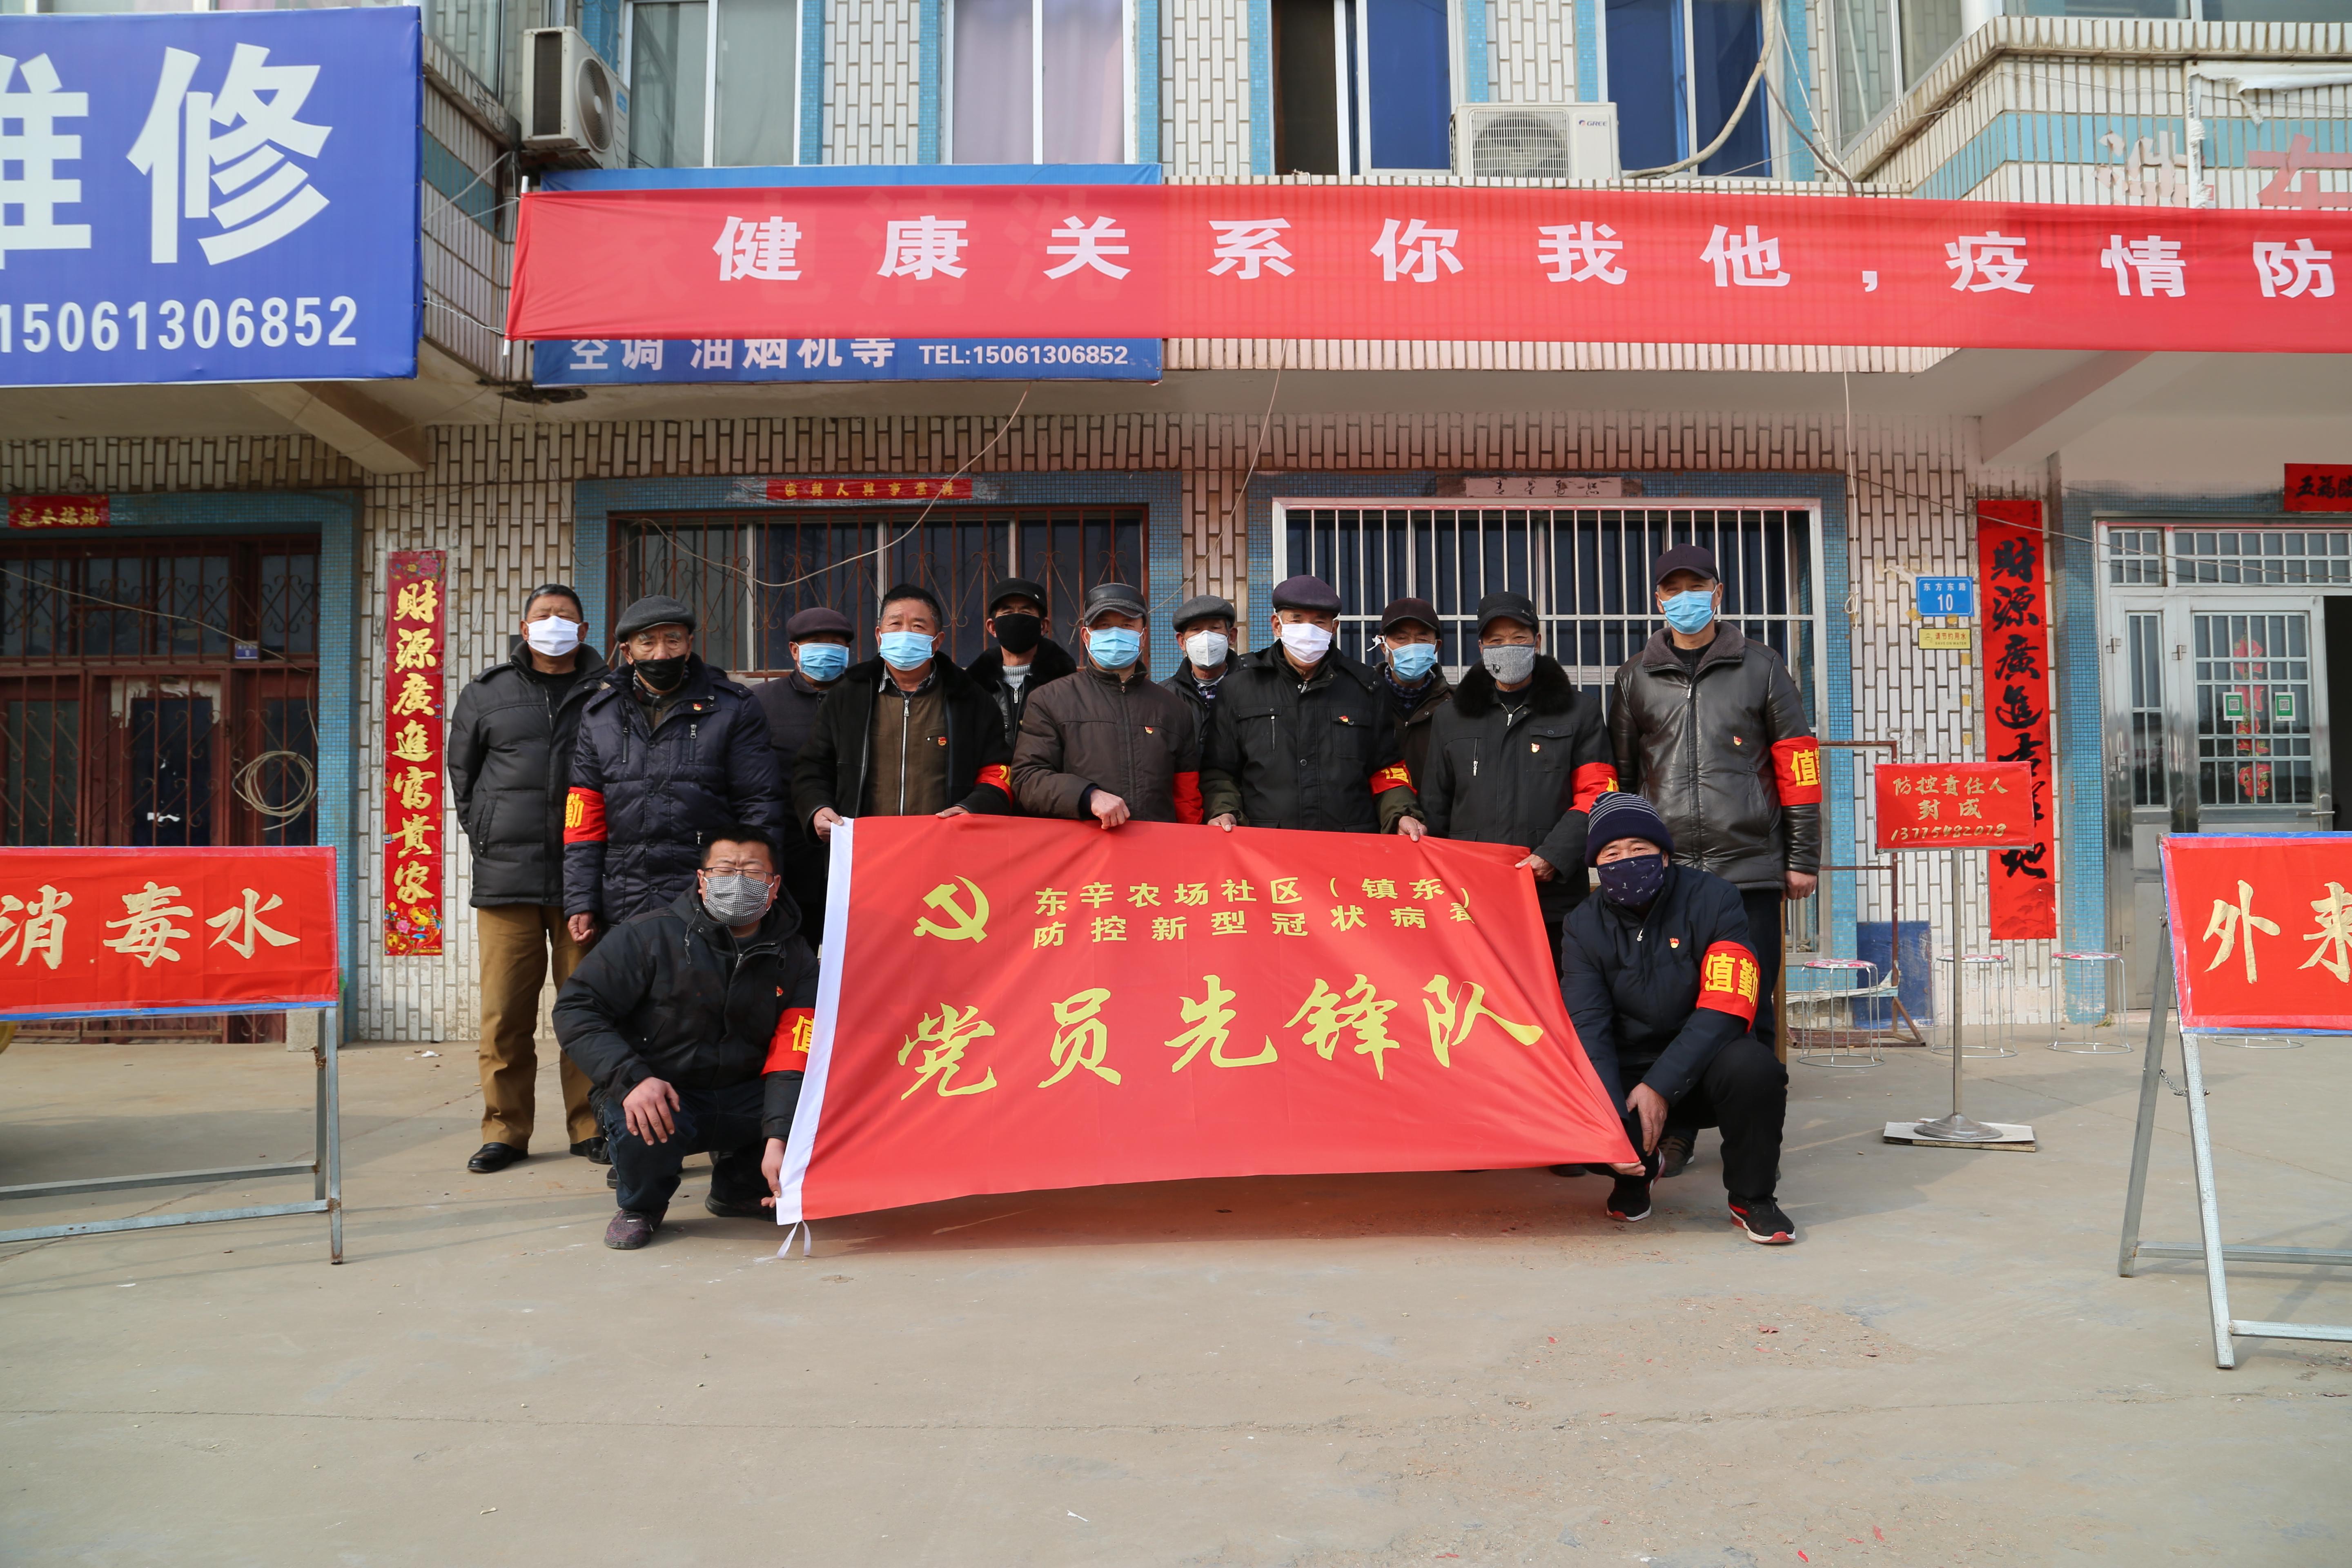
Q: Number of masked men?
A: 13